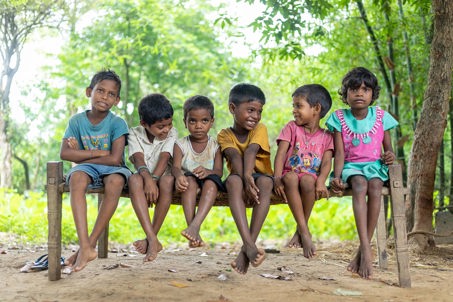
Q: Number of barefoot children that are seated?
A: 6